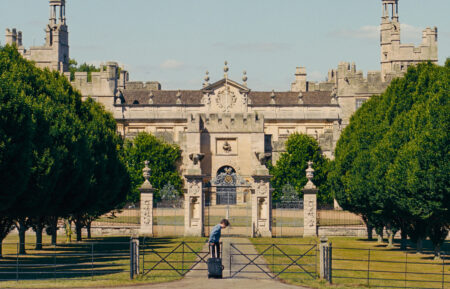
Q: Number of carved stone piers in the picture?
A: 4